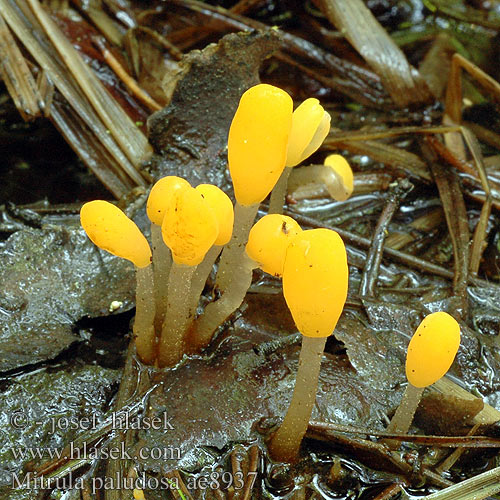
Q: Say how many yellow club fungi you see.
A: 10